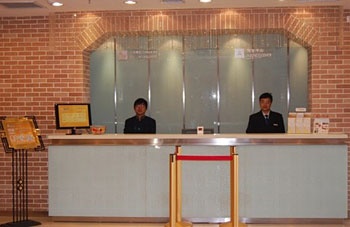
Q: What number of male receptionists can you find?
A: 2